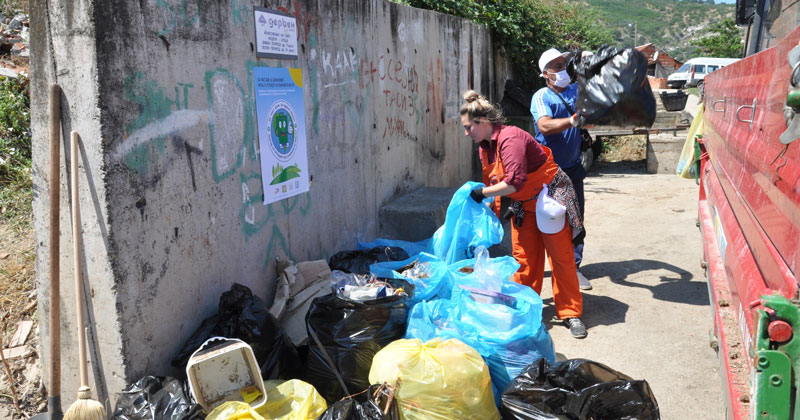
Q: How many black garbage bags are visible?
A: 7